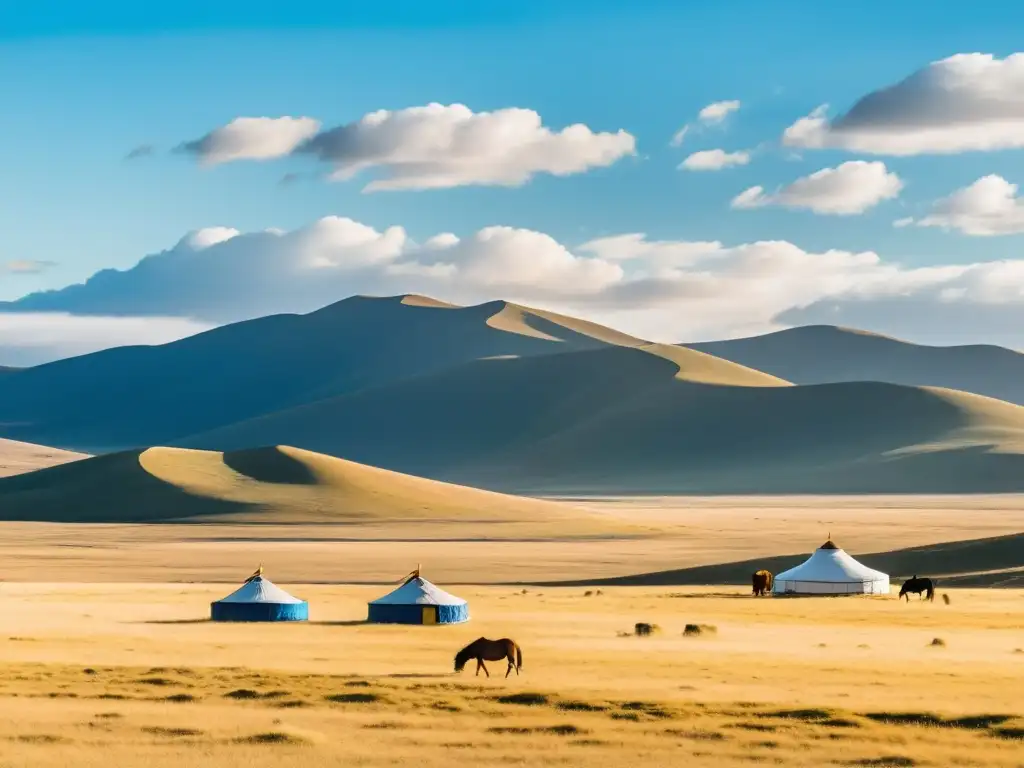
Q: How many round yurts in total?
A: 3